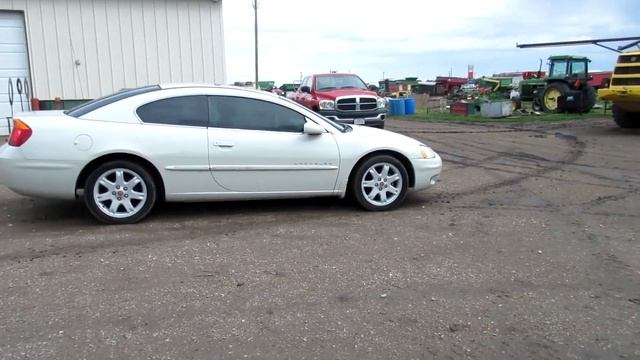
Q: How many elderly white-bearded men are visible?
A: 0